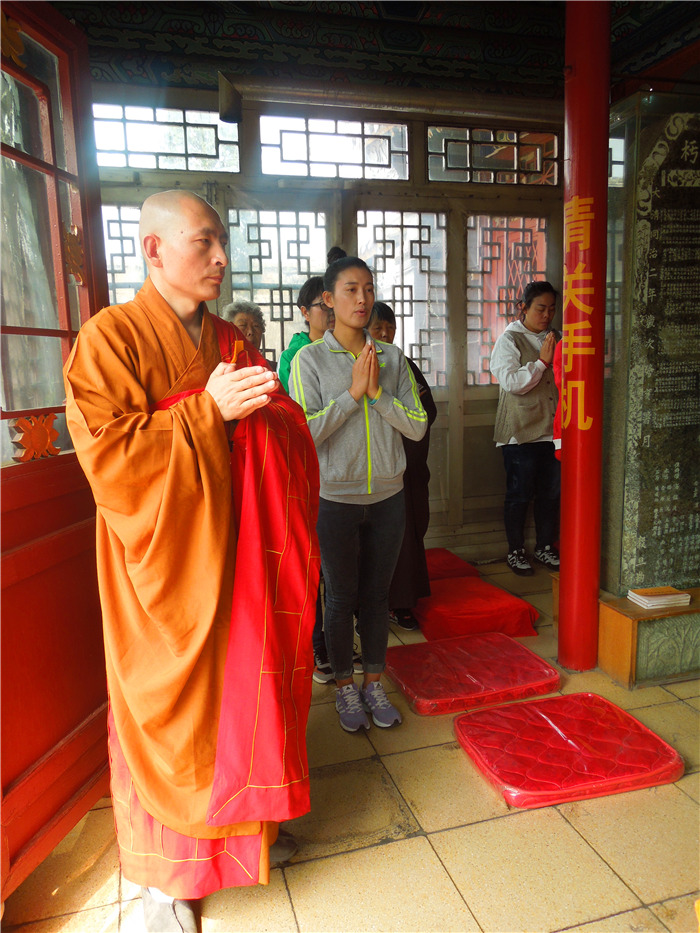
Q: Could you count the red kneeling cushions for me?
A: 4